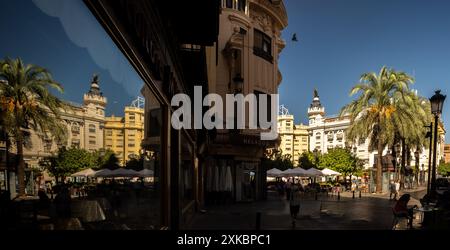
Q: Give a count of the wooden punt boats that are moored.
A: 0